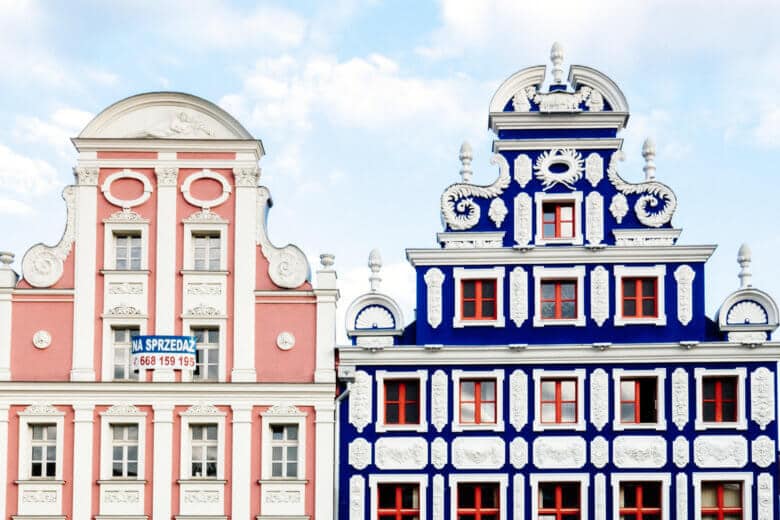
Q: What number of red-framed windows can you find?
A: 14